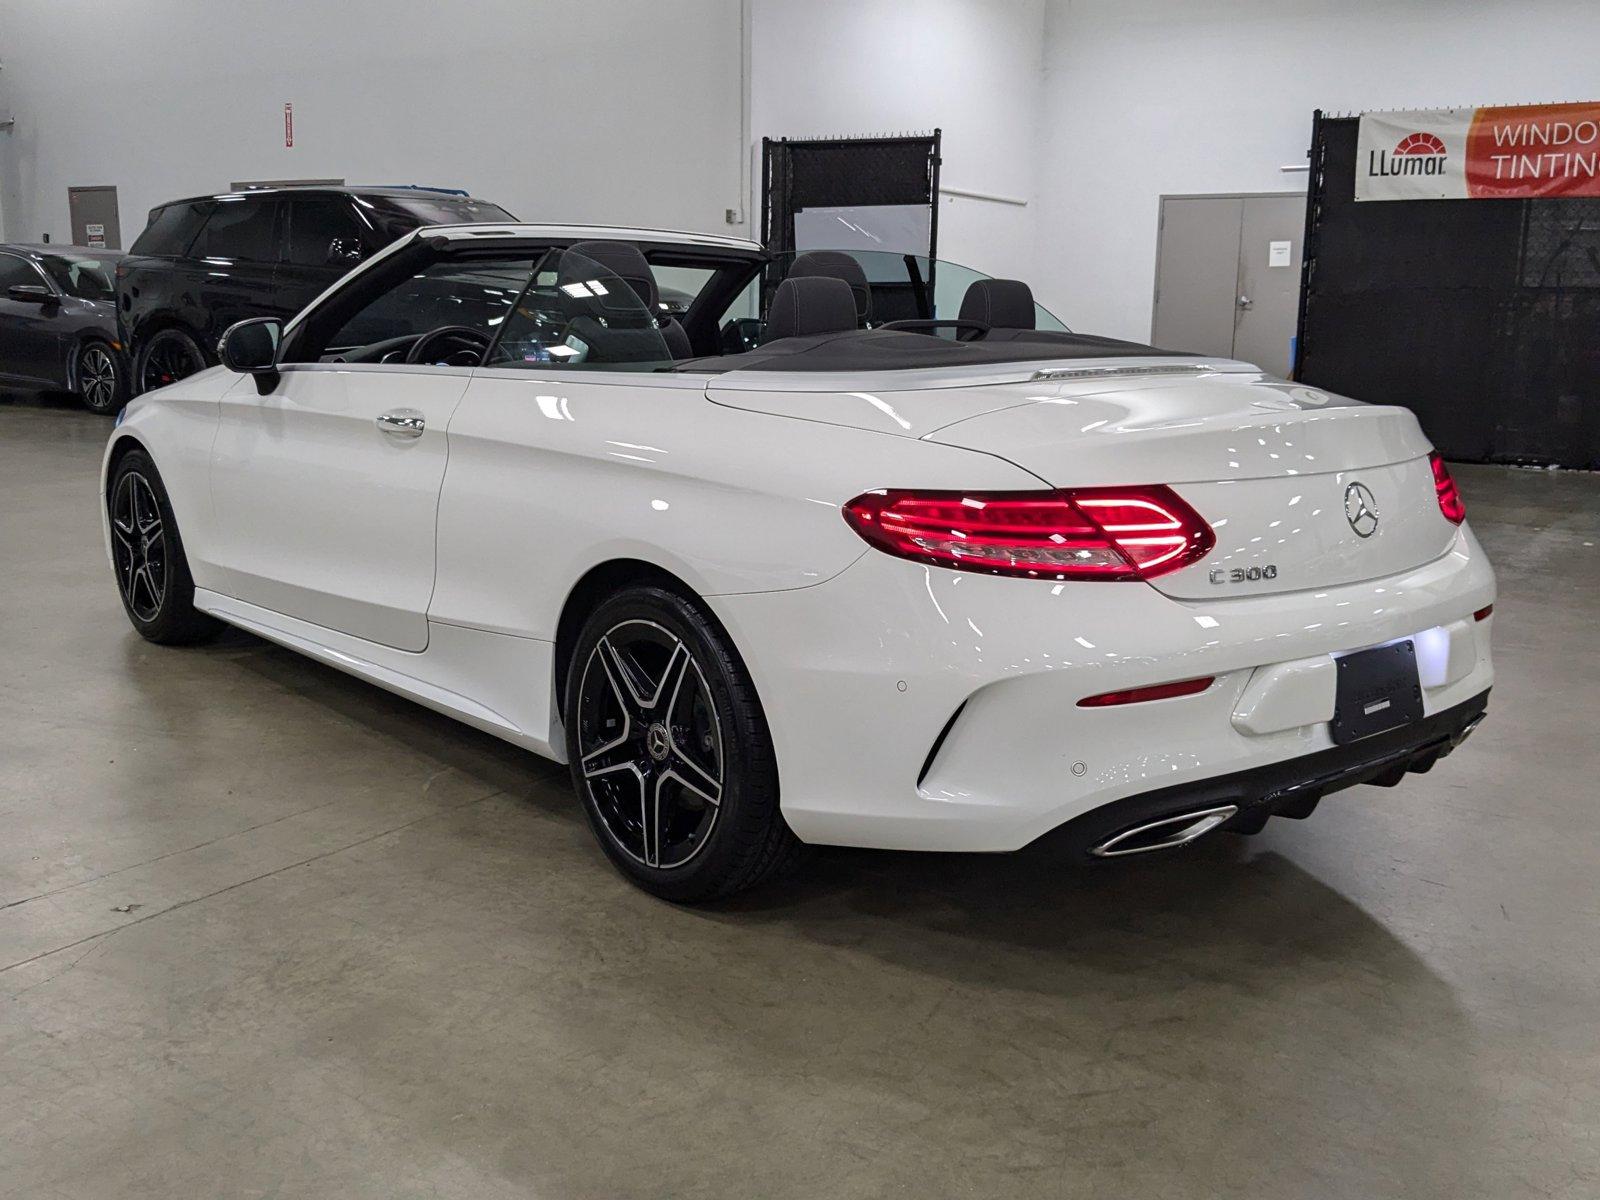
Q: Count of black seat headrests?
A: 4